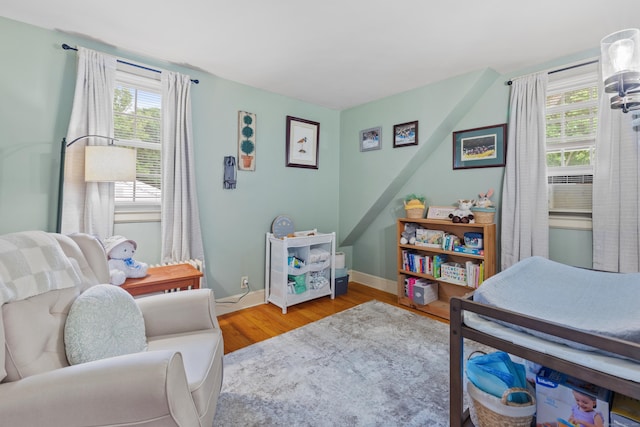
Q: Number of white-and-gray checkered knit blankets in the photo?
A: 1